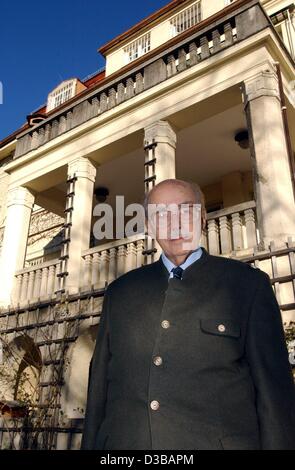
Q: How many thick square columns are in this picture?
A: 4